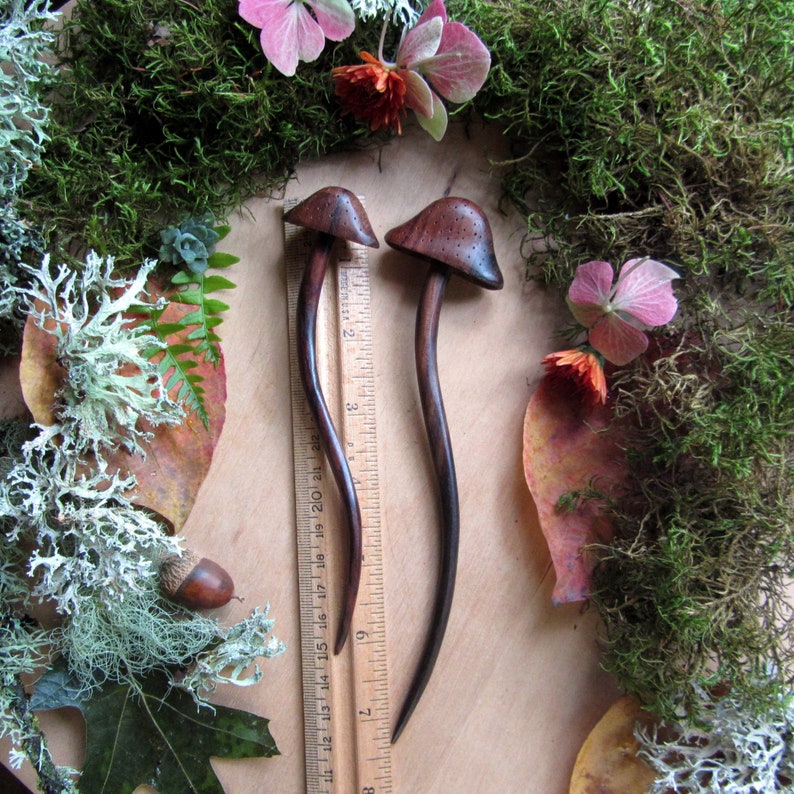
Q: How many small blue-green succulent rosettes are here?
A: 1